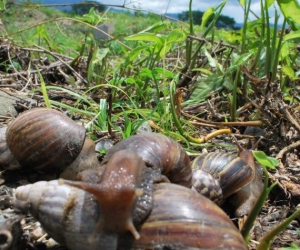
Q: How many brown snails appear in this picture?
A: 4